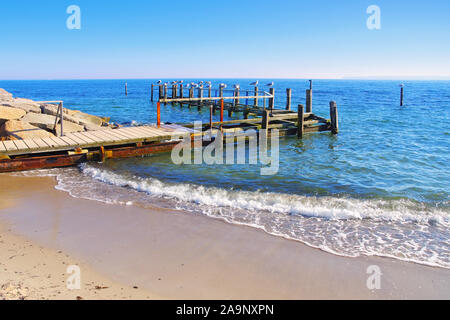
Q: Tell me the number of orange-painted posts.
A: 2